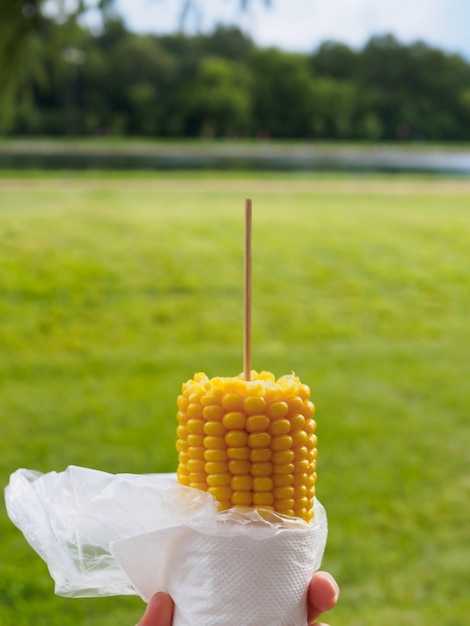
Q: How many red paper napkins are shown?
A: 0